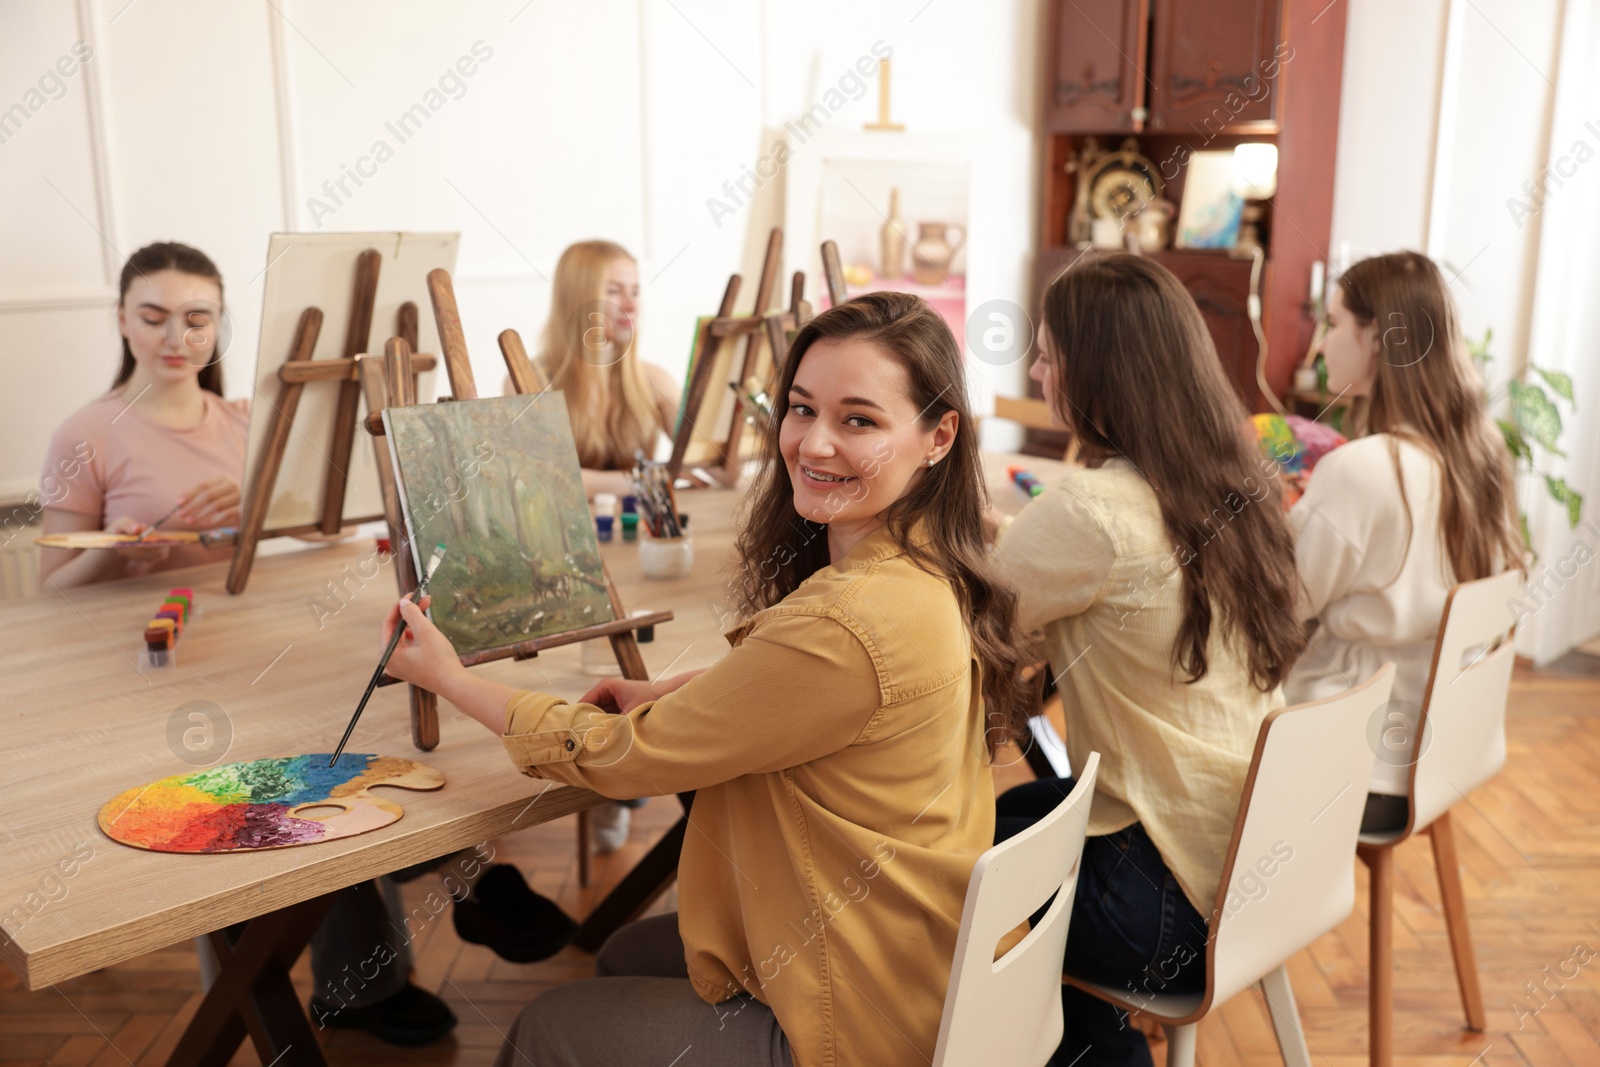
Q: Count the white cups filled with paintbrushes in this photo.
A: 1